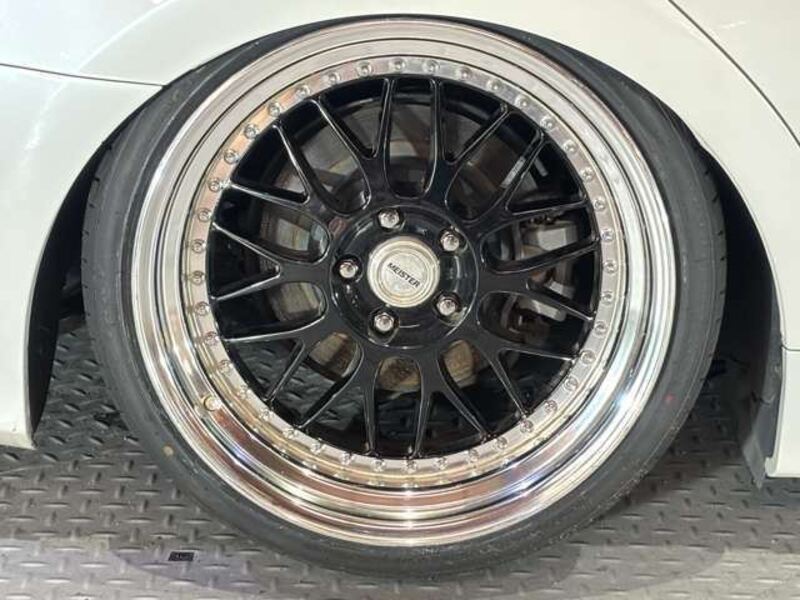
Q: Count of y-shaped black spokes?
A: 10